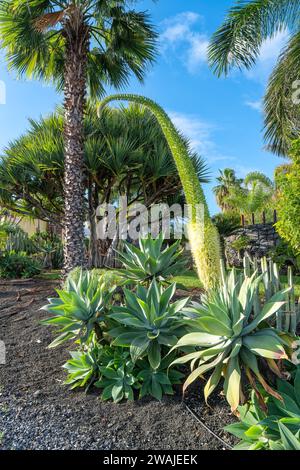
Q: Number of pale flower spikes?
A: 1